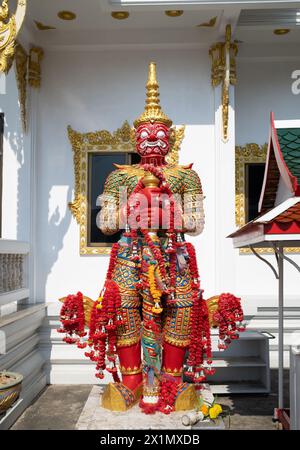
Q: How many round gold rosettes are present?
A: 4